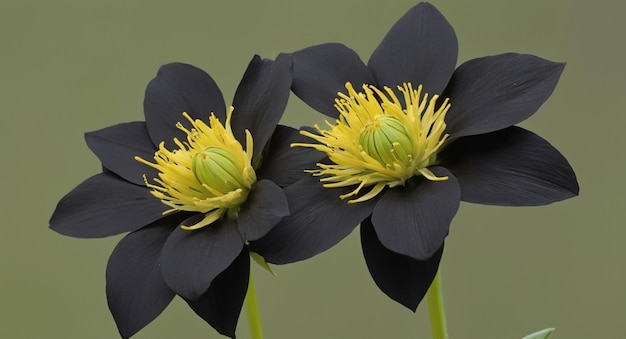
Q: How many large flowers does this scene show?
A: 2